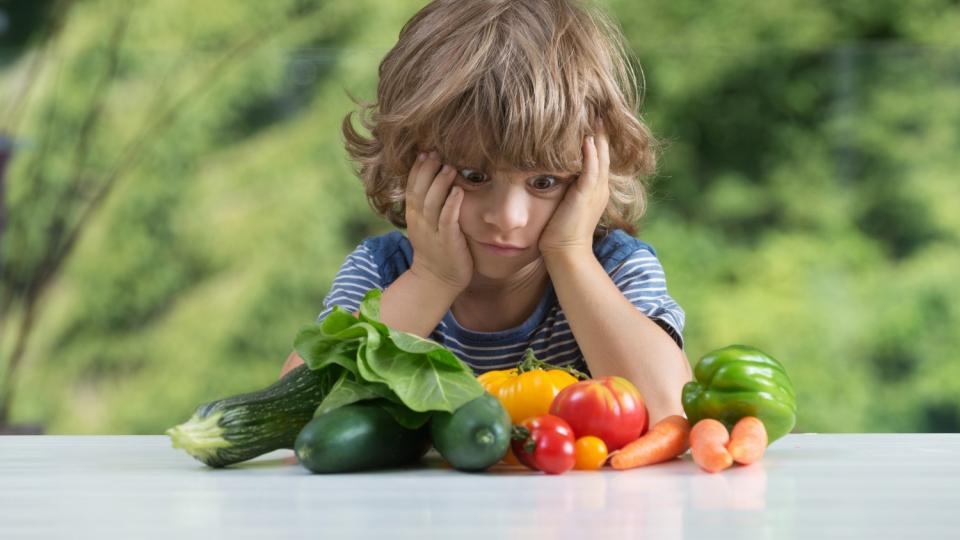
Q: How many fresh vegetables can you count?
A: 12